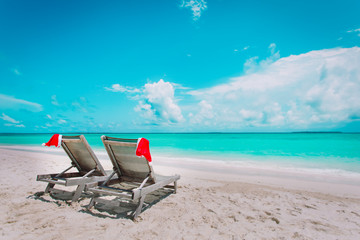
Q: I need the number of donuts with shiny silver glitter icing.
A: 0